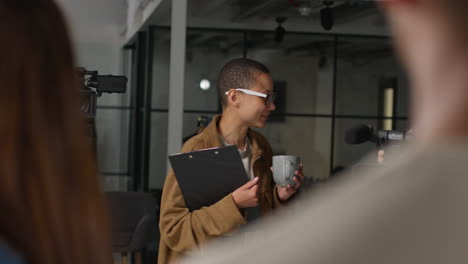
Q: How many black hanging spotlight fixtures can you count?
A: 2